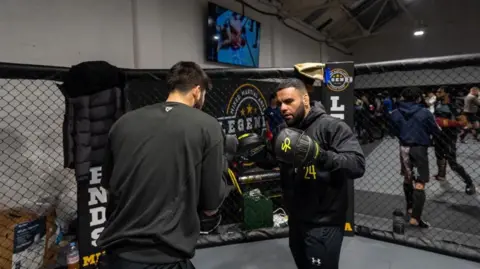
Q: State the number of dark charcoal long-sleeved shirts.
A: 1